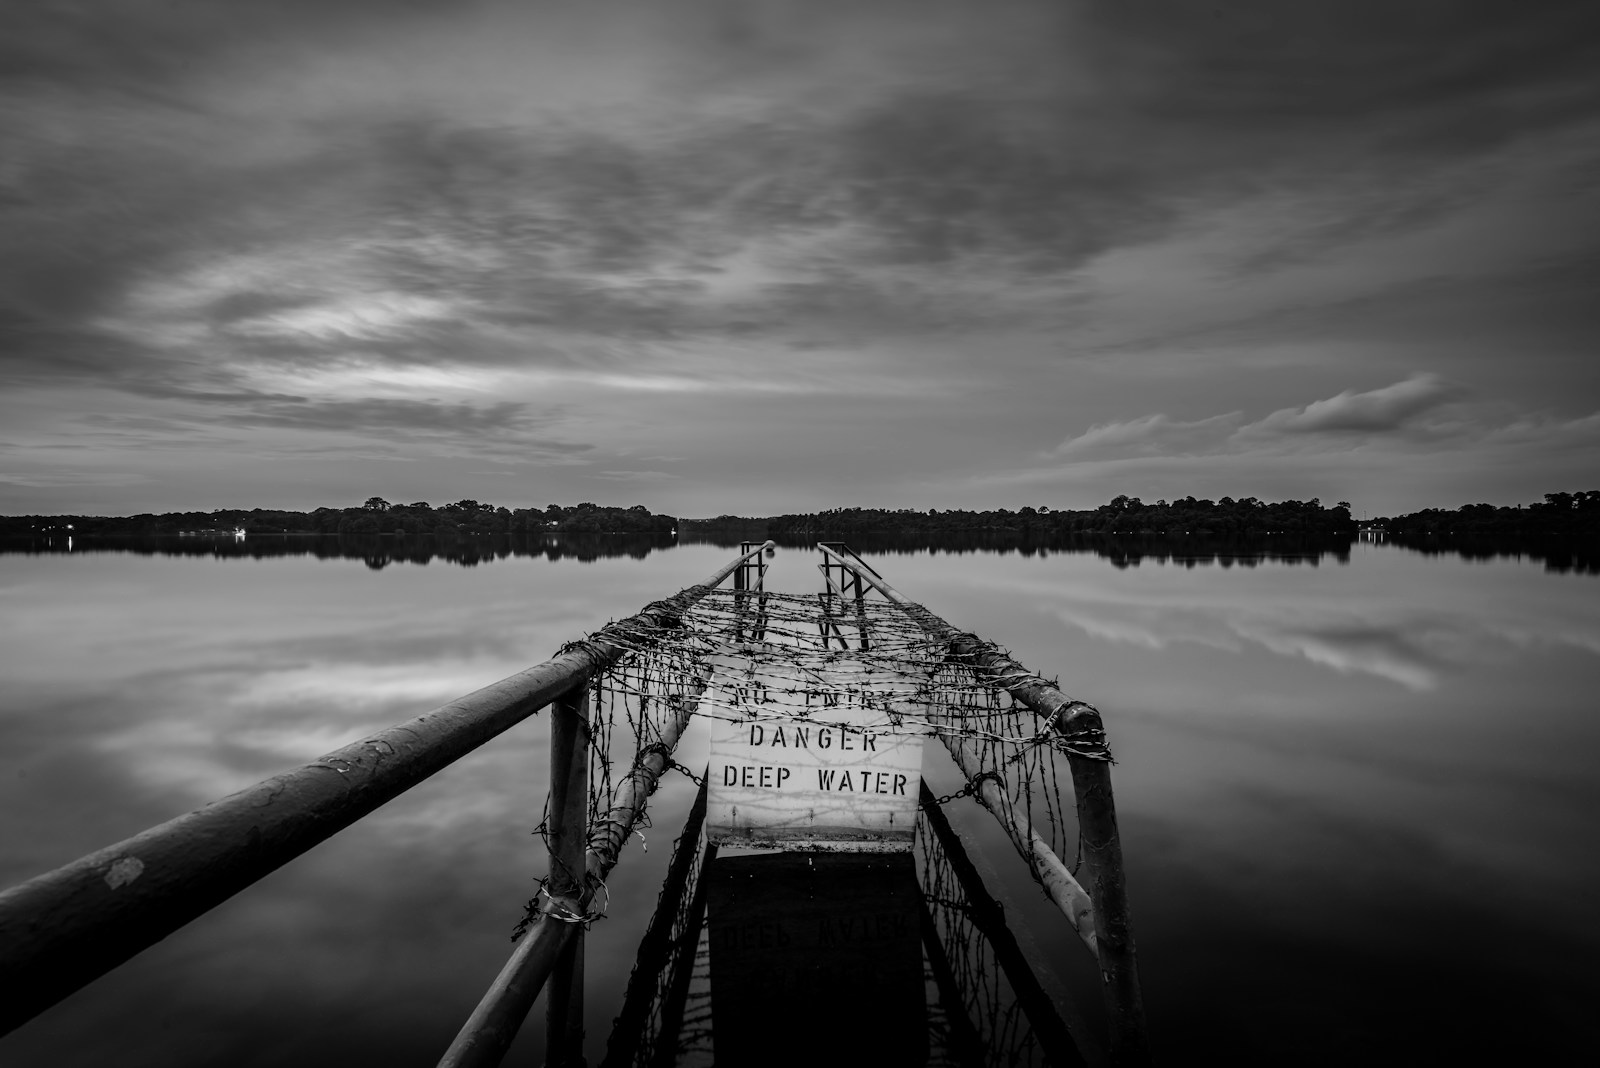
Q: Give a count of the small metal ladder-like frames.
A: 2